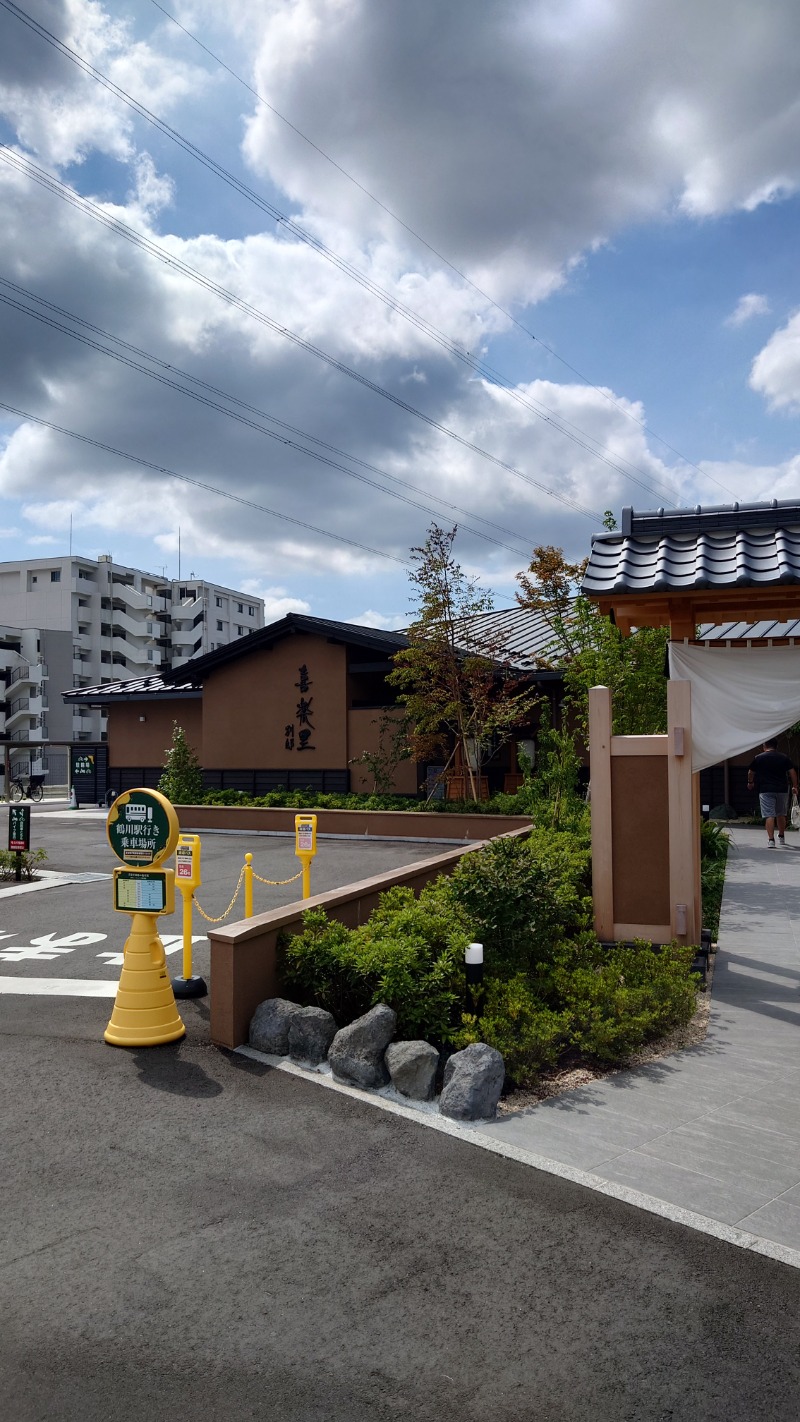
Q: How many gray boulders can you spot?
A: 5